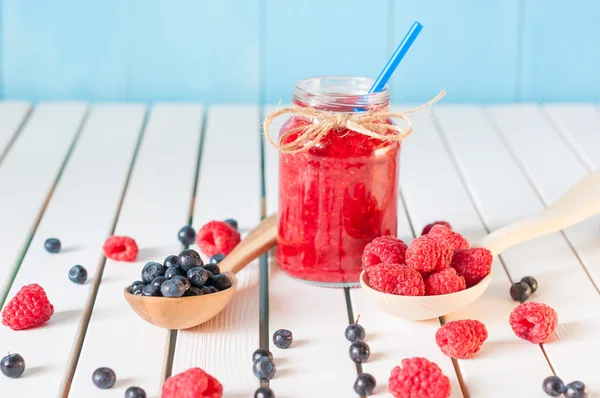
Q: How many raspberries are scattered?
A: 7